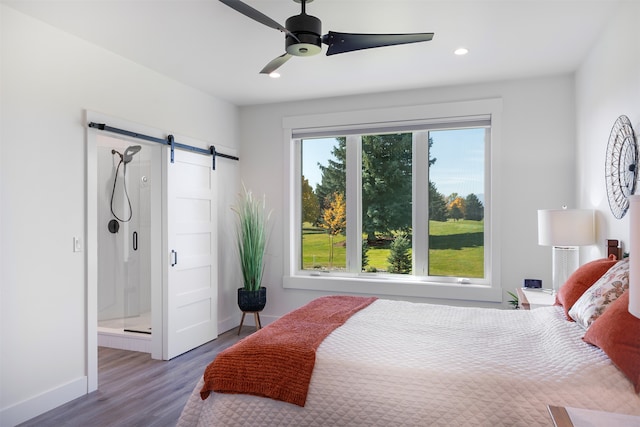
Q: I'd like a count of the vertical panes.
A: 3